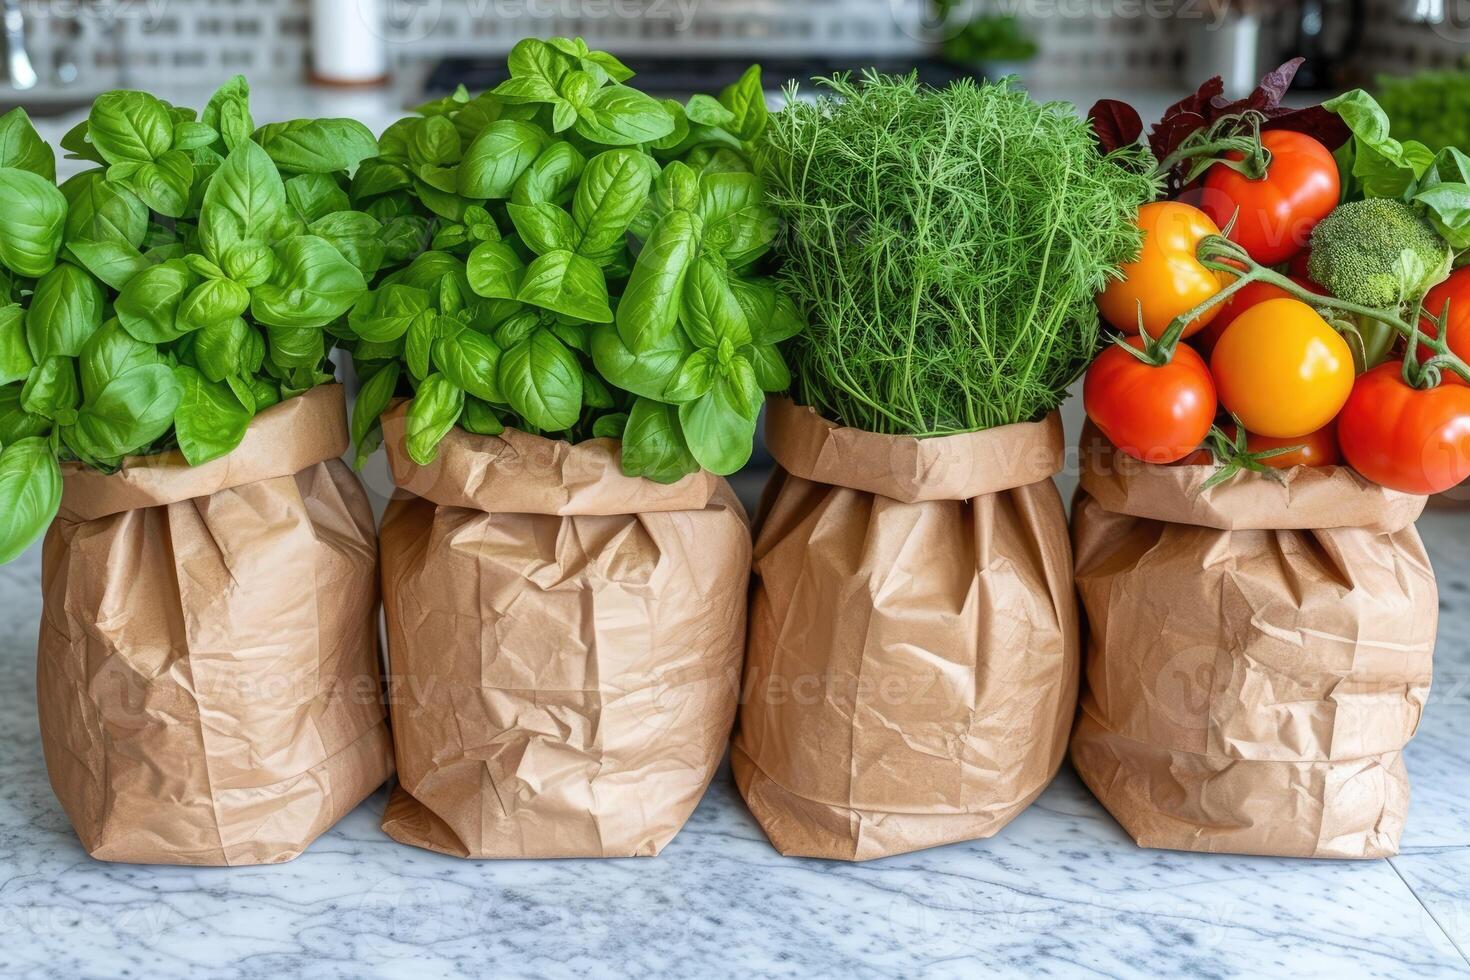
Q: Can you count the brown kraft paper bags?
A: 4